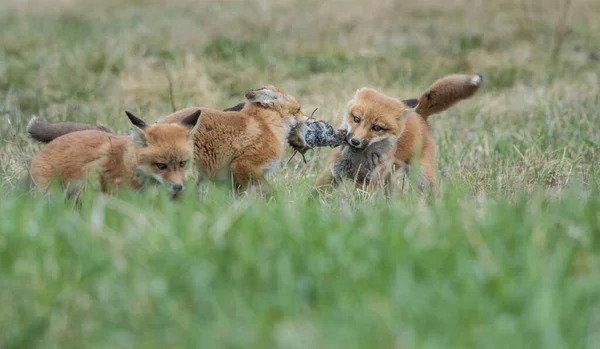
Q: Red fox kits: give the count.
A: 3